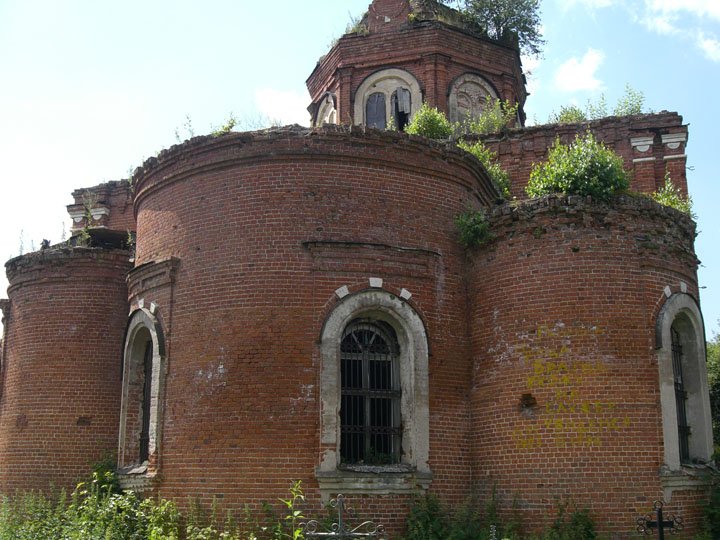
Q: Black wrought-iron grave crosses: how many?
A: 2